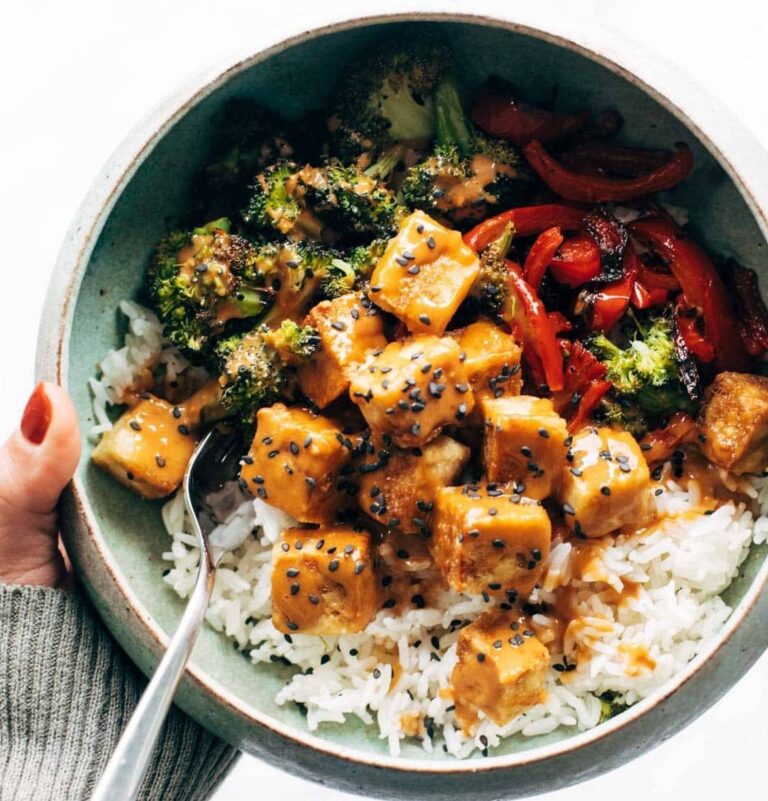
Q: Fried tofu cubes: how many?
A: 13